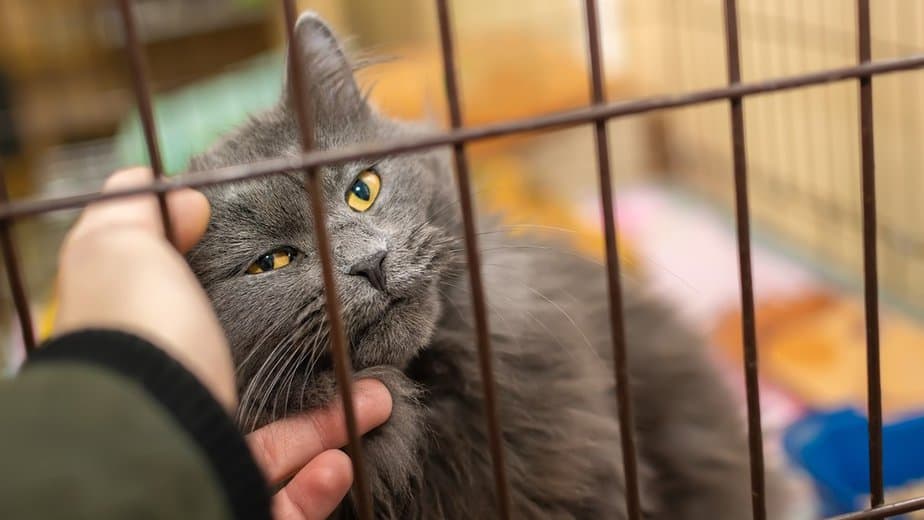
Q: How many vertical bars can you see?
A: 7